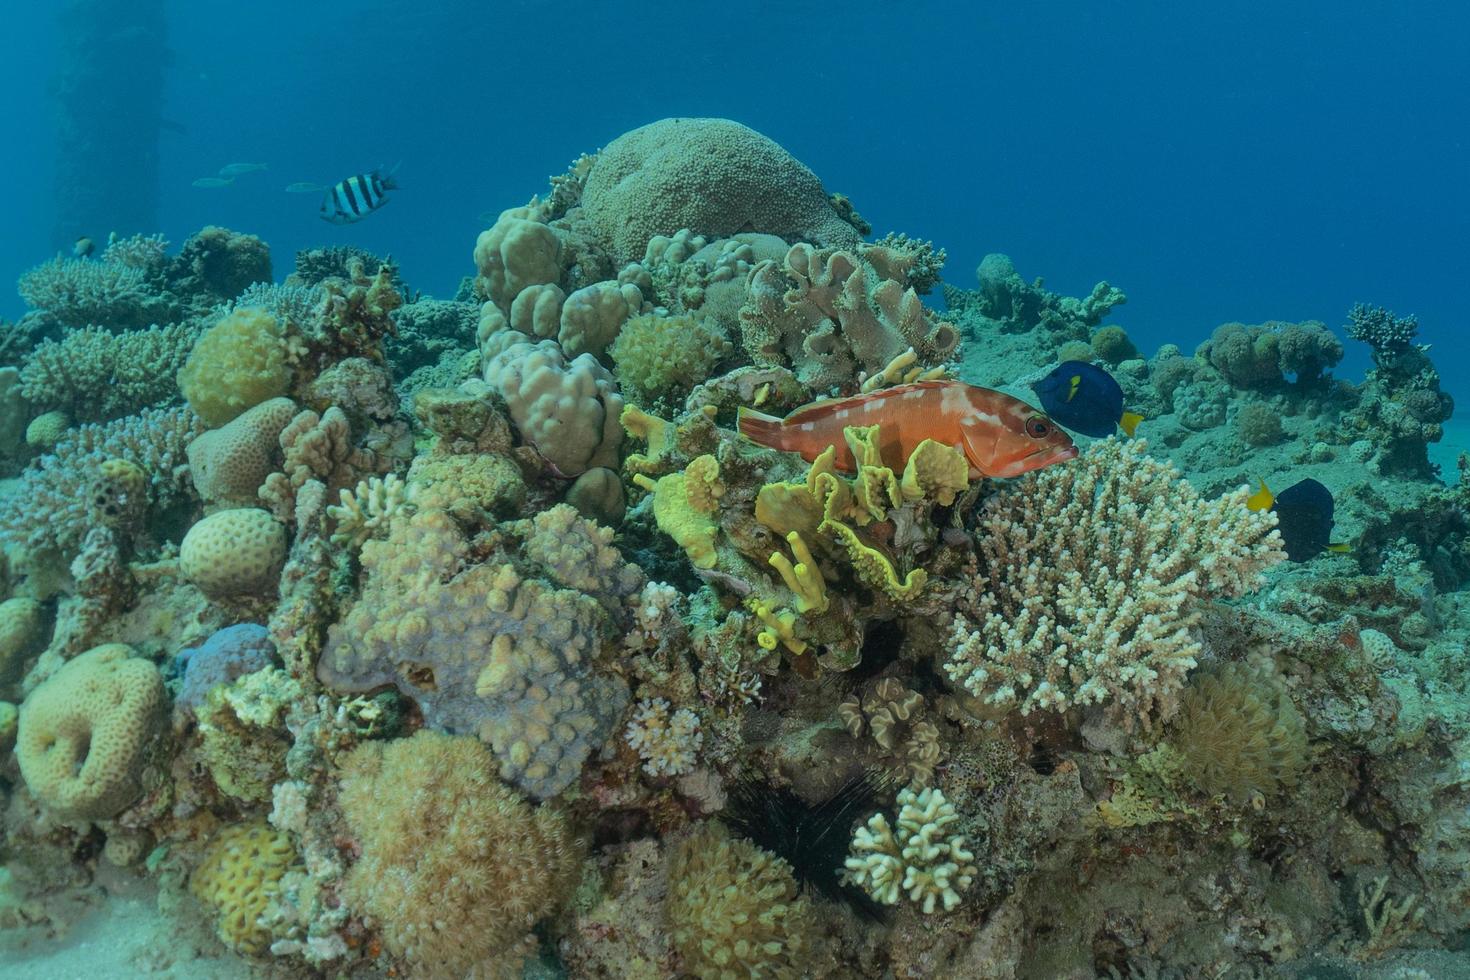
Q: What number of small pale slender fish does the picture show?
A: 3